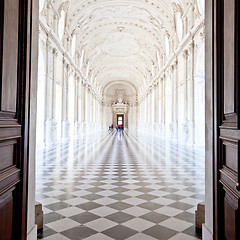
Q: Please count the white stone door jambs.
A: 2